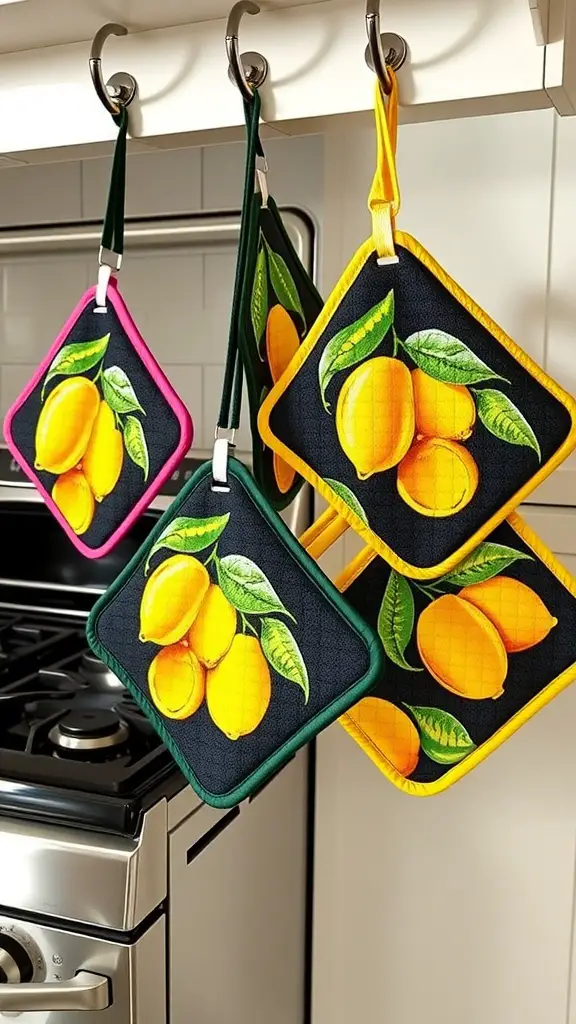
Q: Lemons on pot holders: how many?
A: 15